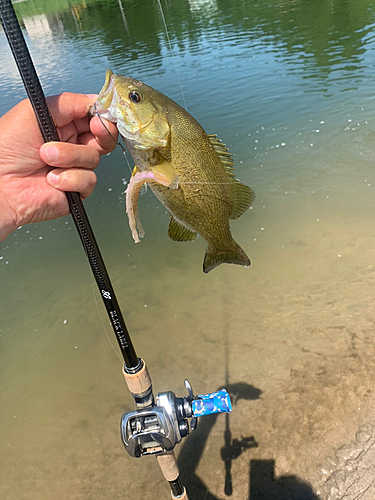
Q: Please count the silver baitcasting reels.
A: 1